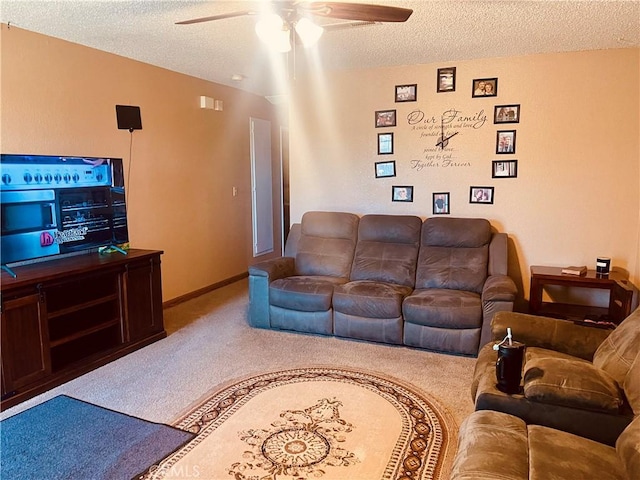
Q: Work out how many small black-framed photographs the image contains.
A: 12